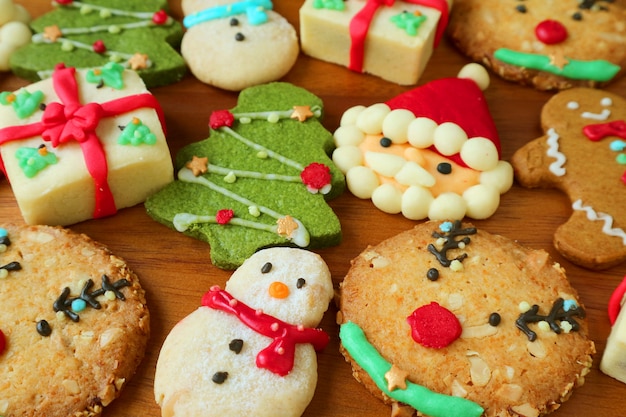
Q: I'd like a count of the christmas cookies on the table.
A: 13